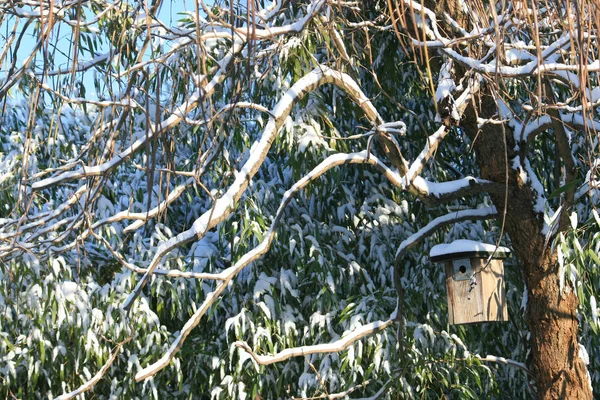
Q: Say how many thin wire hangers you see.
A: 2